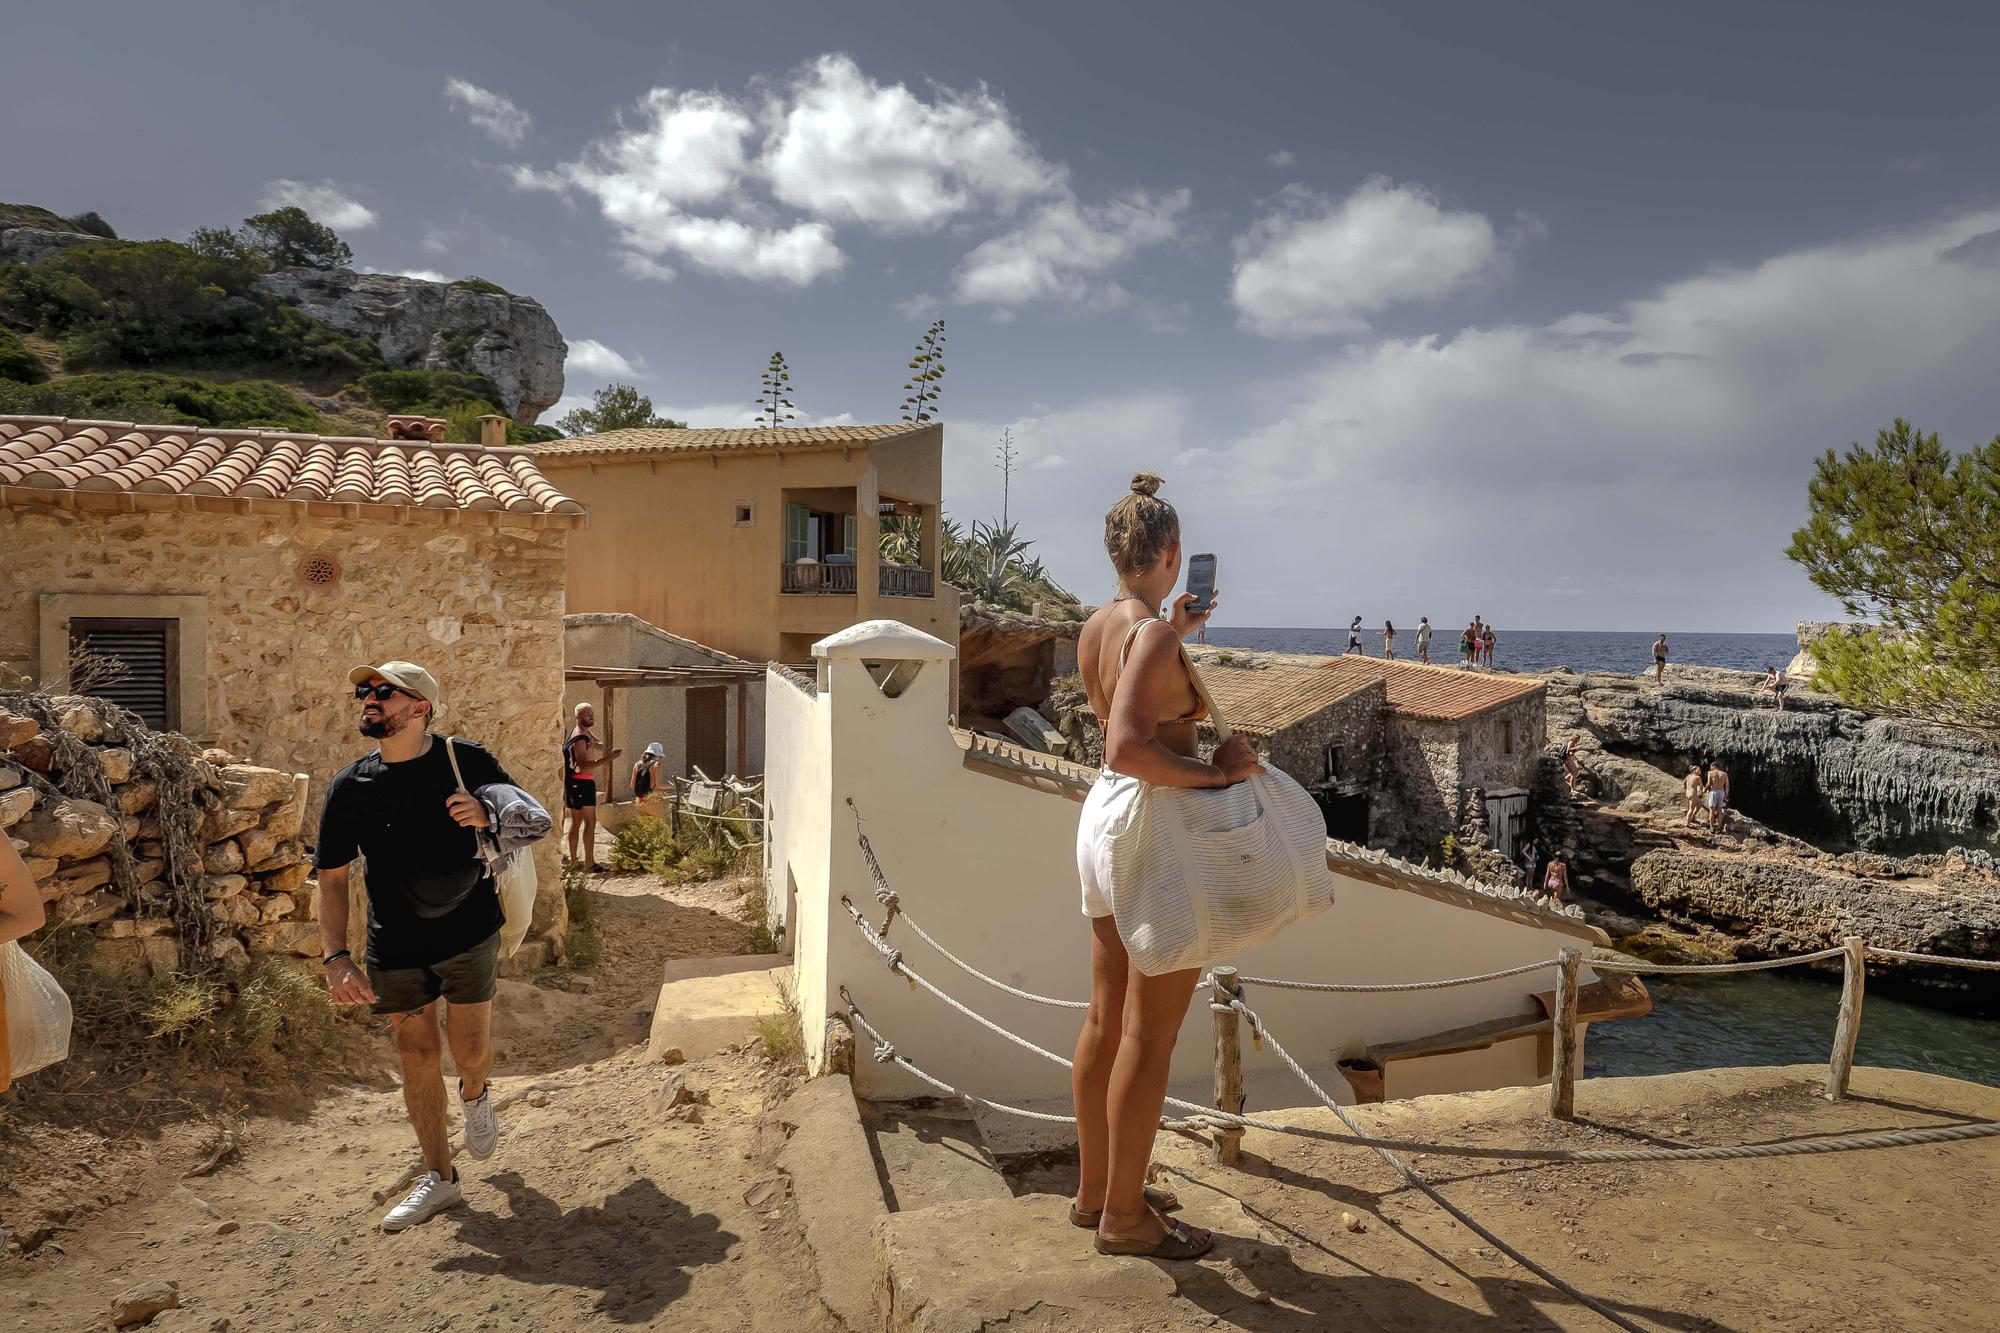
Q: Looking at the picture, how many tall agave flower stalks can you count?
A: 3